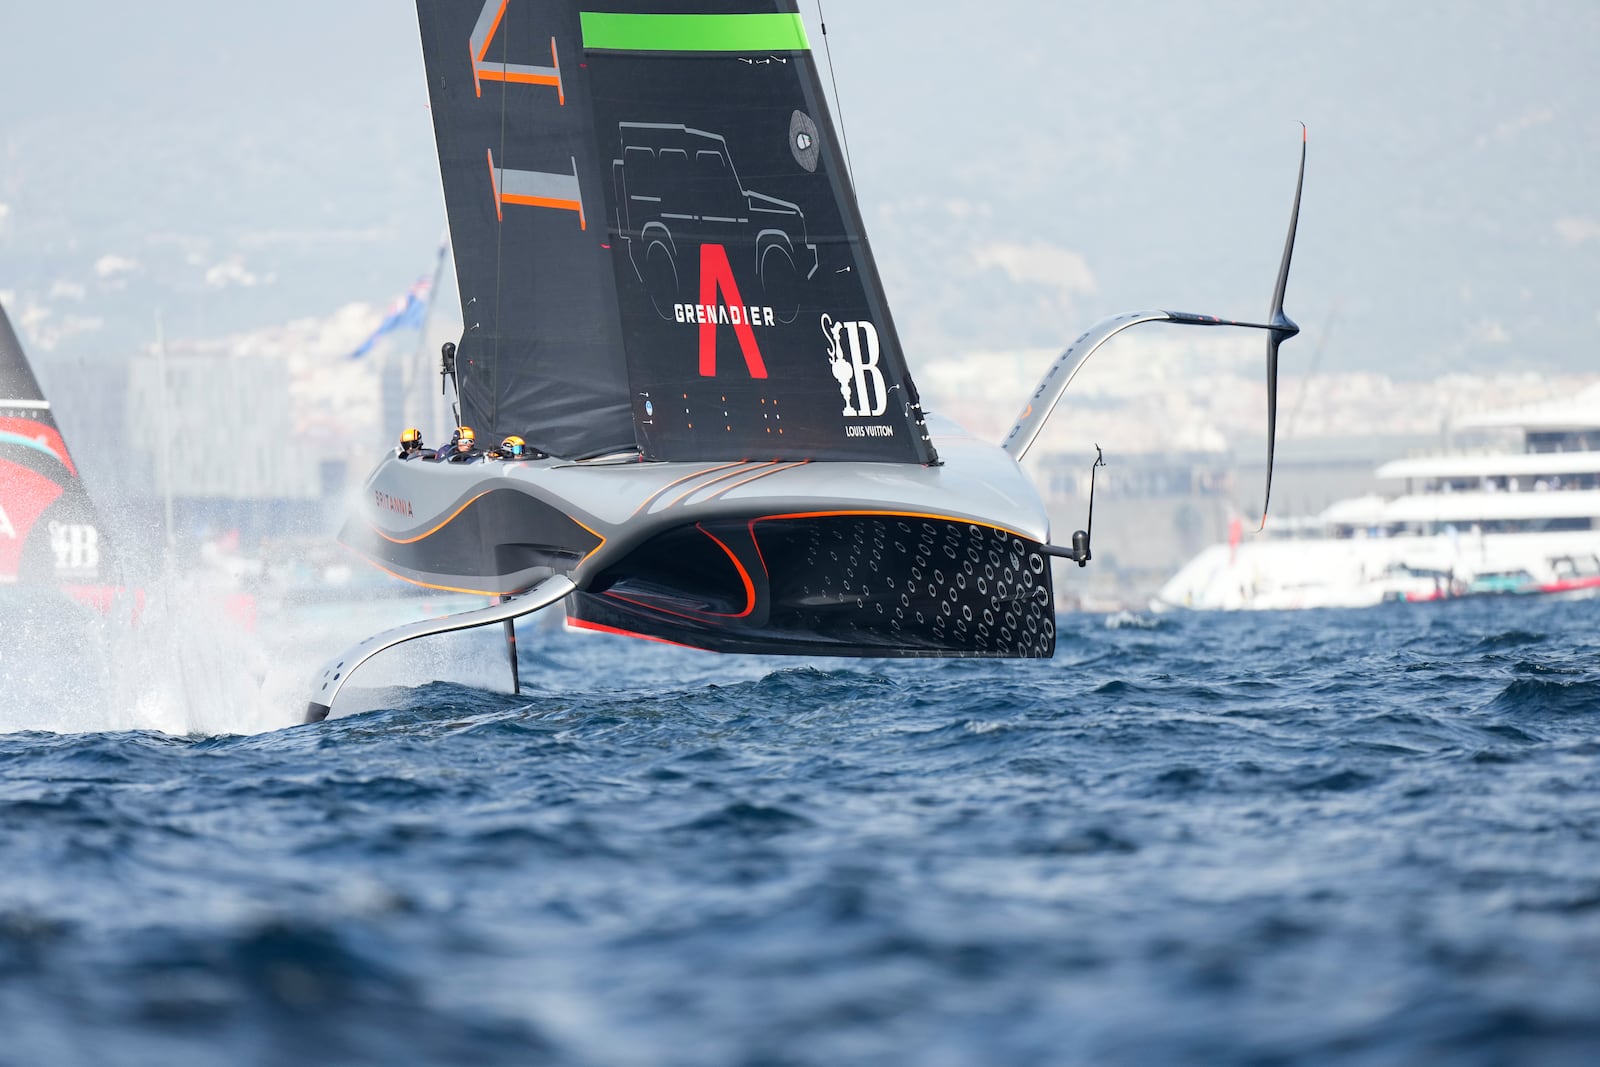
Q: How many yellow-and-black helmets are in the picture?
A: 3